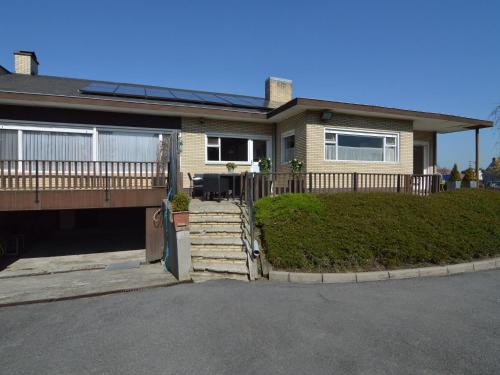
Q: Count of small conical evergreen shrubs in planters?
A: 2